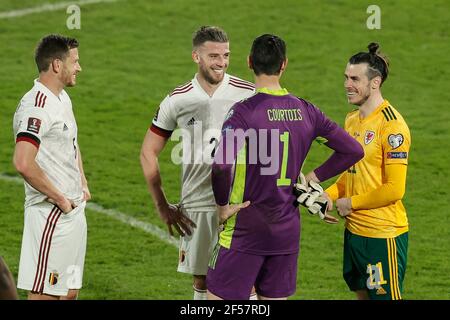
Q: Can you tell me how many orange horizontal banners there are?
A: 0